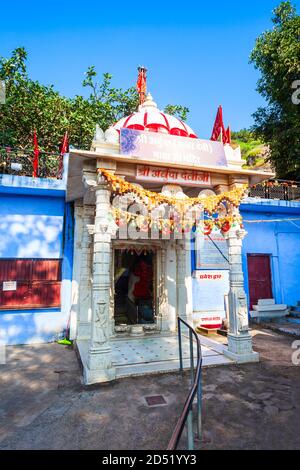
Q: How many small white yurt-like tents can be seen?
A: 0